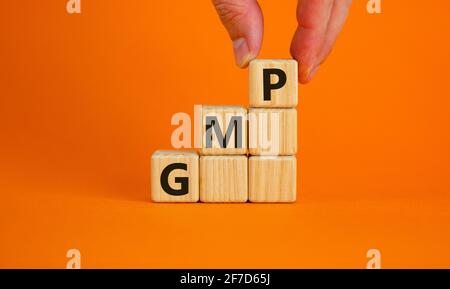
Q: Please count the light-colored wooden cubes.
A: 6